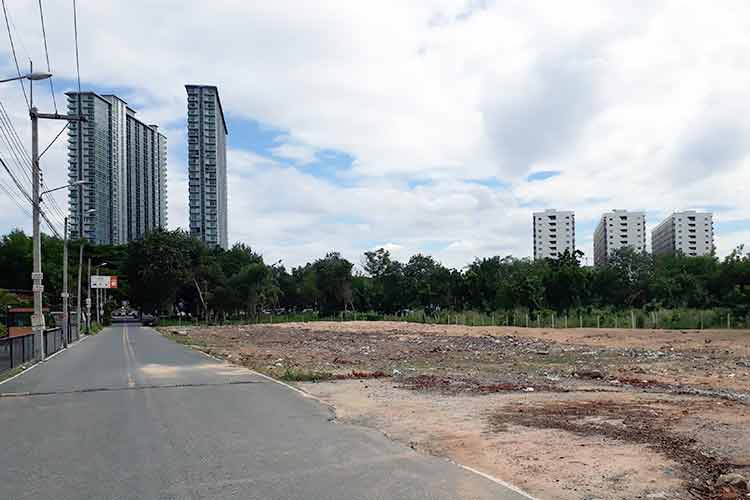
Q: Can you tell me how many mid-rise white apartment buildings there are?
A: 3